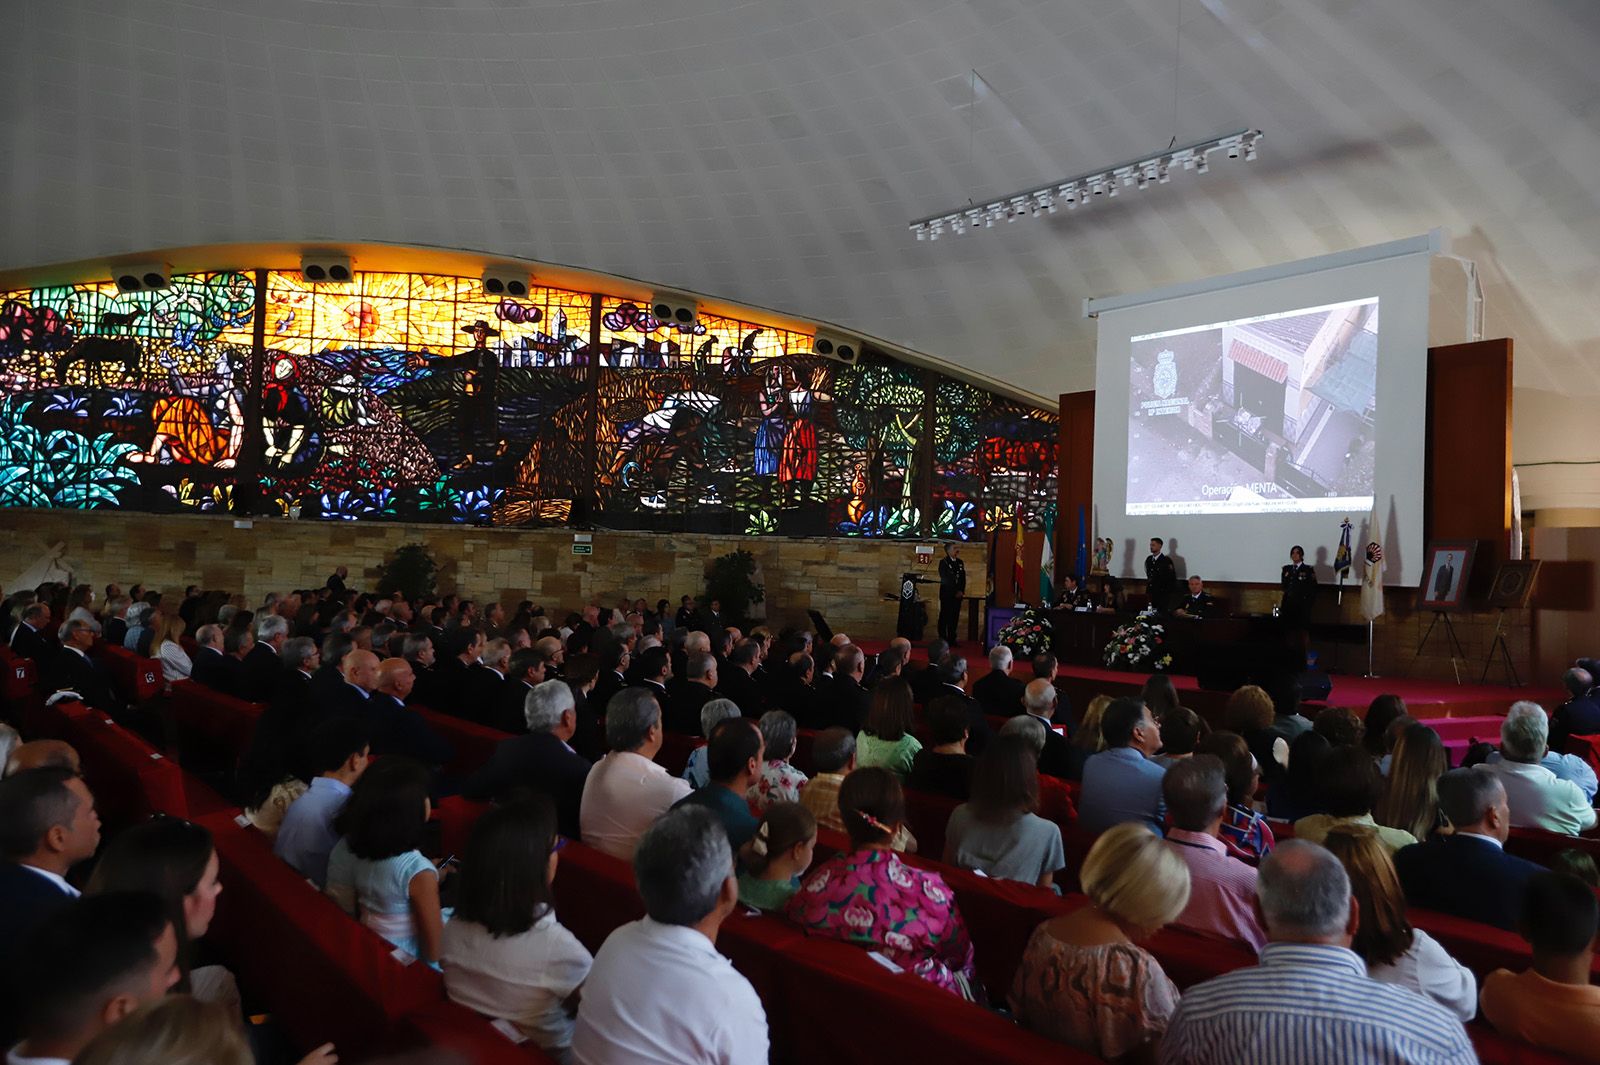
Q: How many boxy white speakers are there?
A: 5